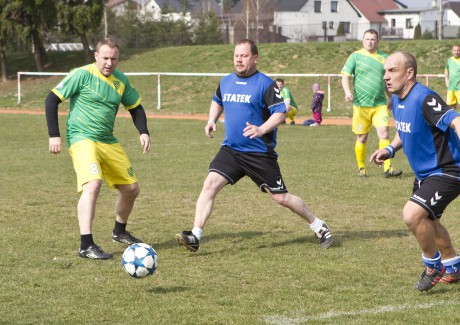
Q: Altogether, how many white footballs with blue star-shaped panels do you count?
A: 1